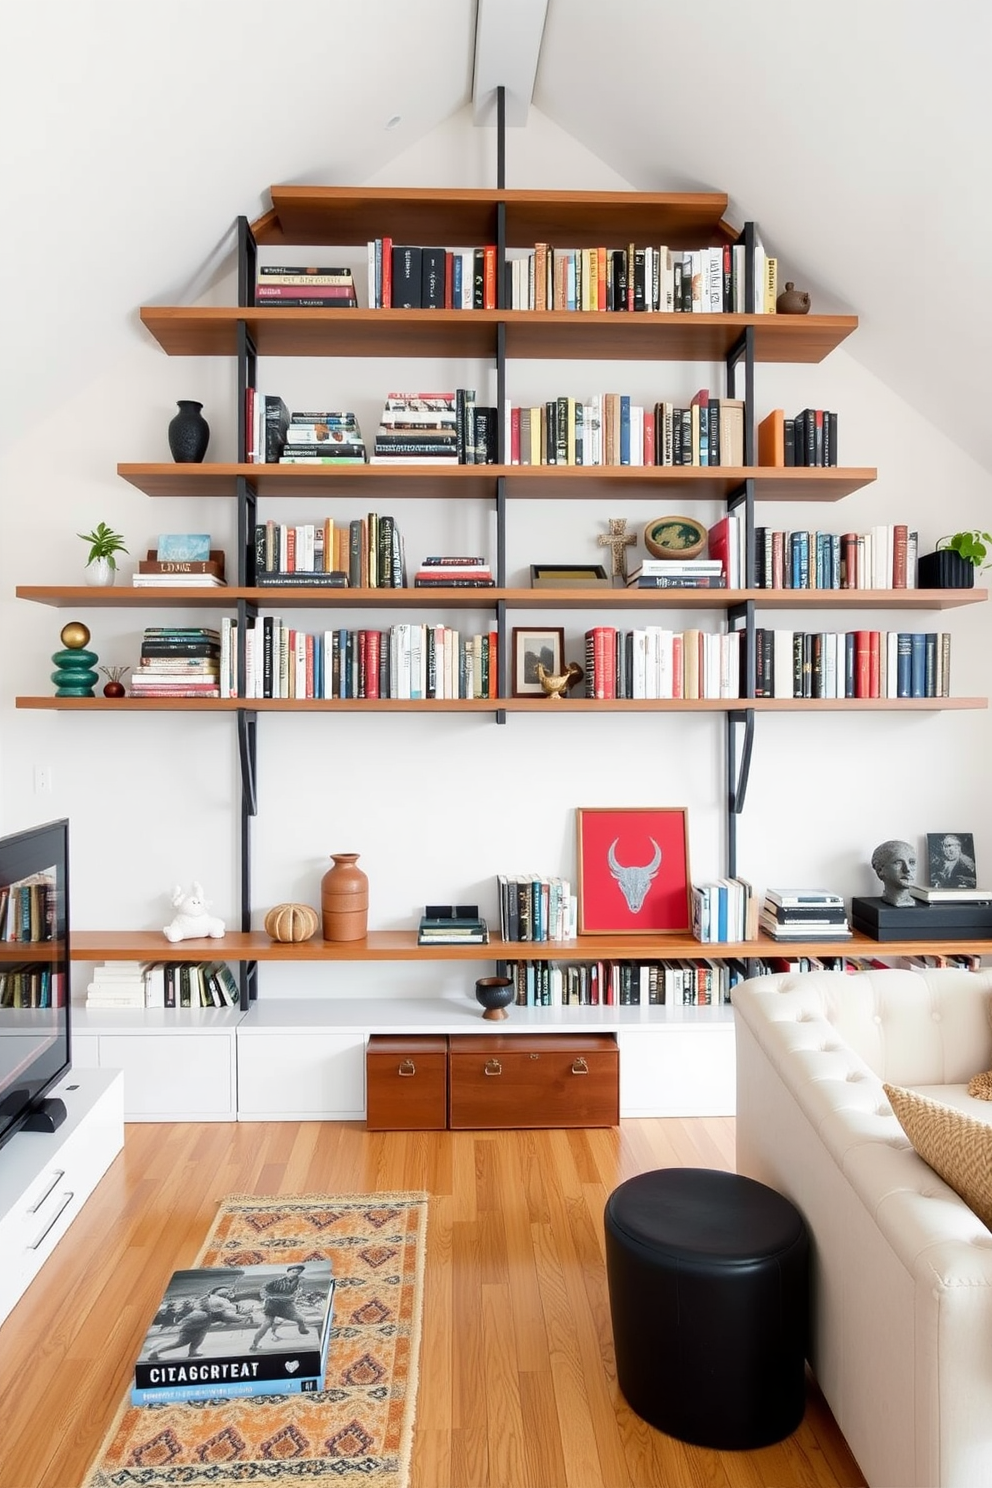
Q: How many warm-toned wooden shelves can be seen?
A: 6